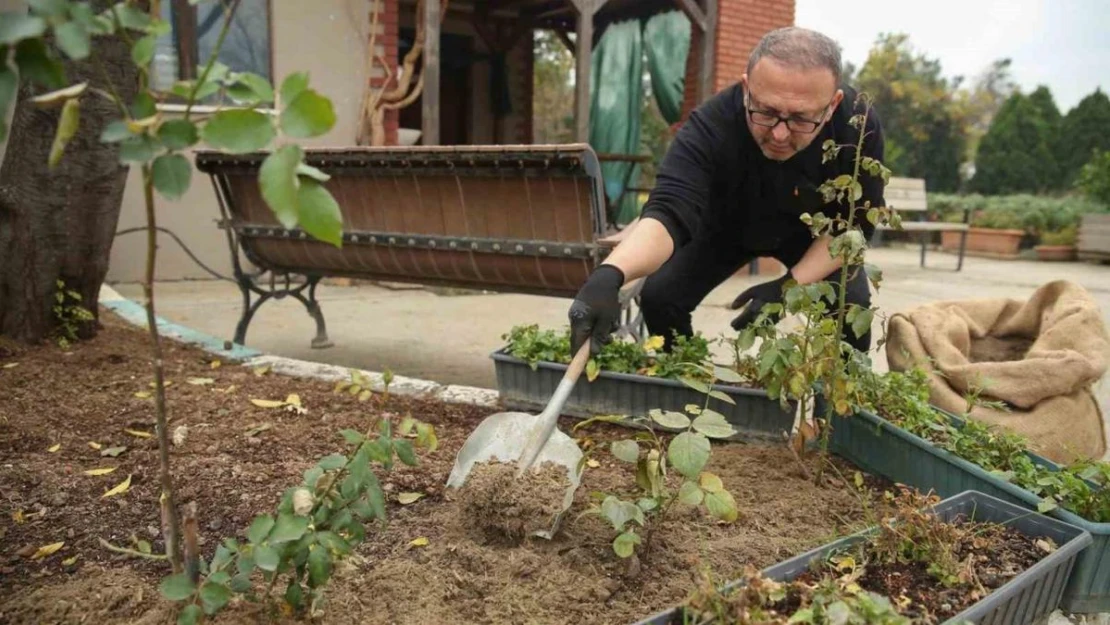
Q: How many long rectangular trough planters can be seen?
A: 3